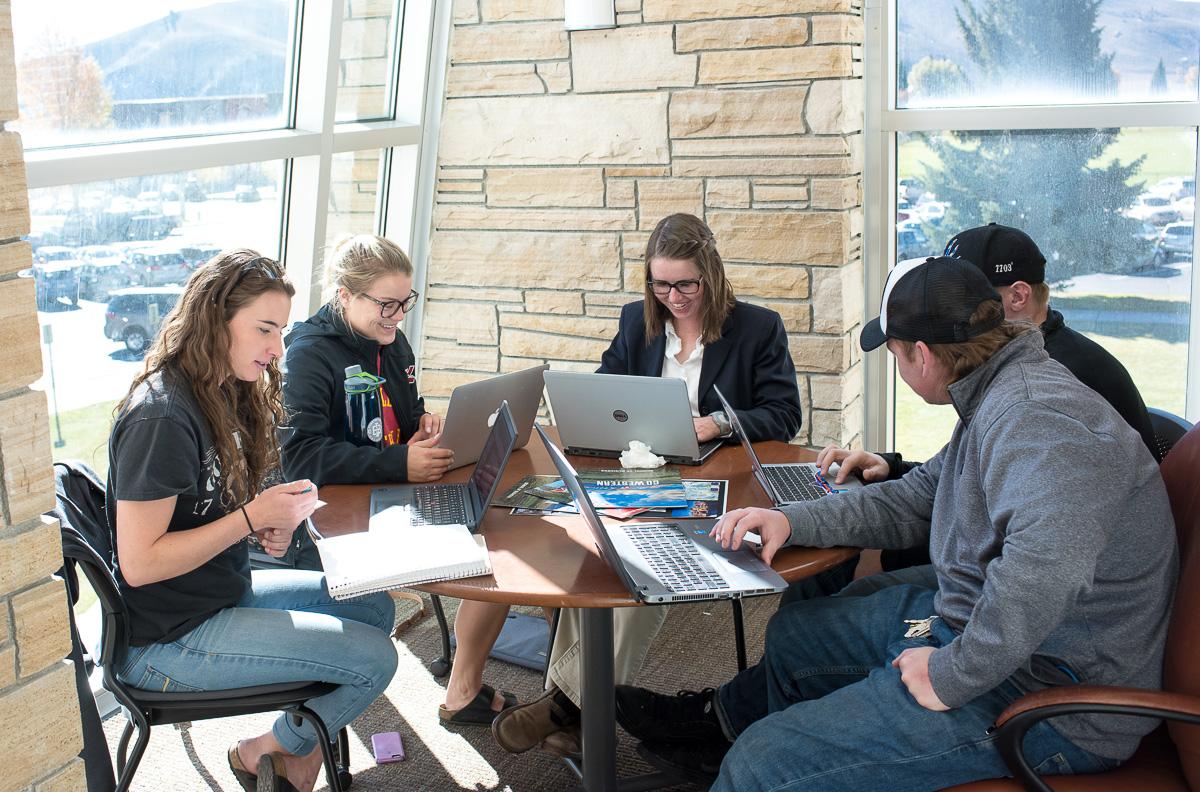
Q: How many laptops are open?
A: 5